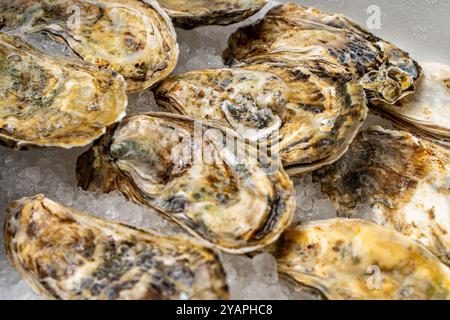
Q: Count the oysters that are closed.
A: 10